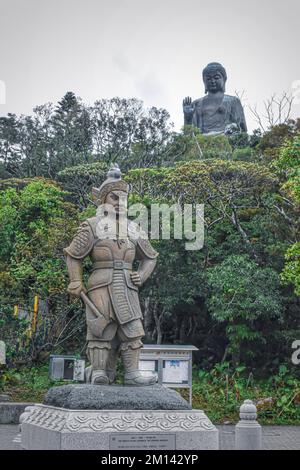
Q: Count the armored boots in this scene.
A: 2